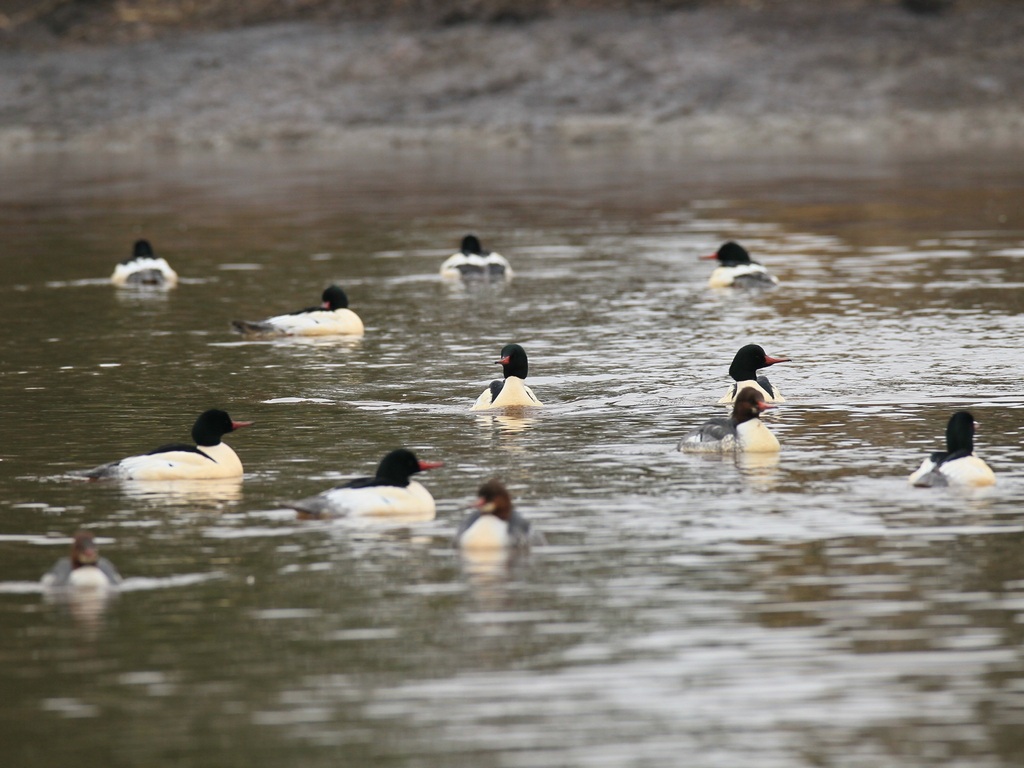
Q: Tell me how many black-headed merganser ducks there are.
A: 9